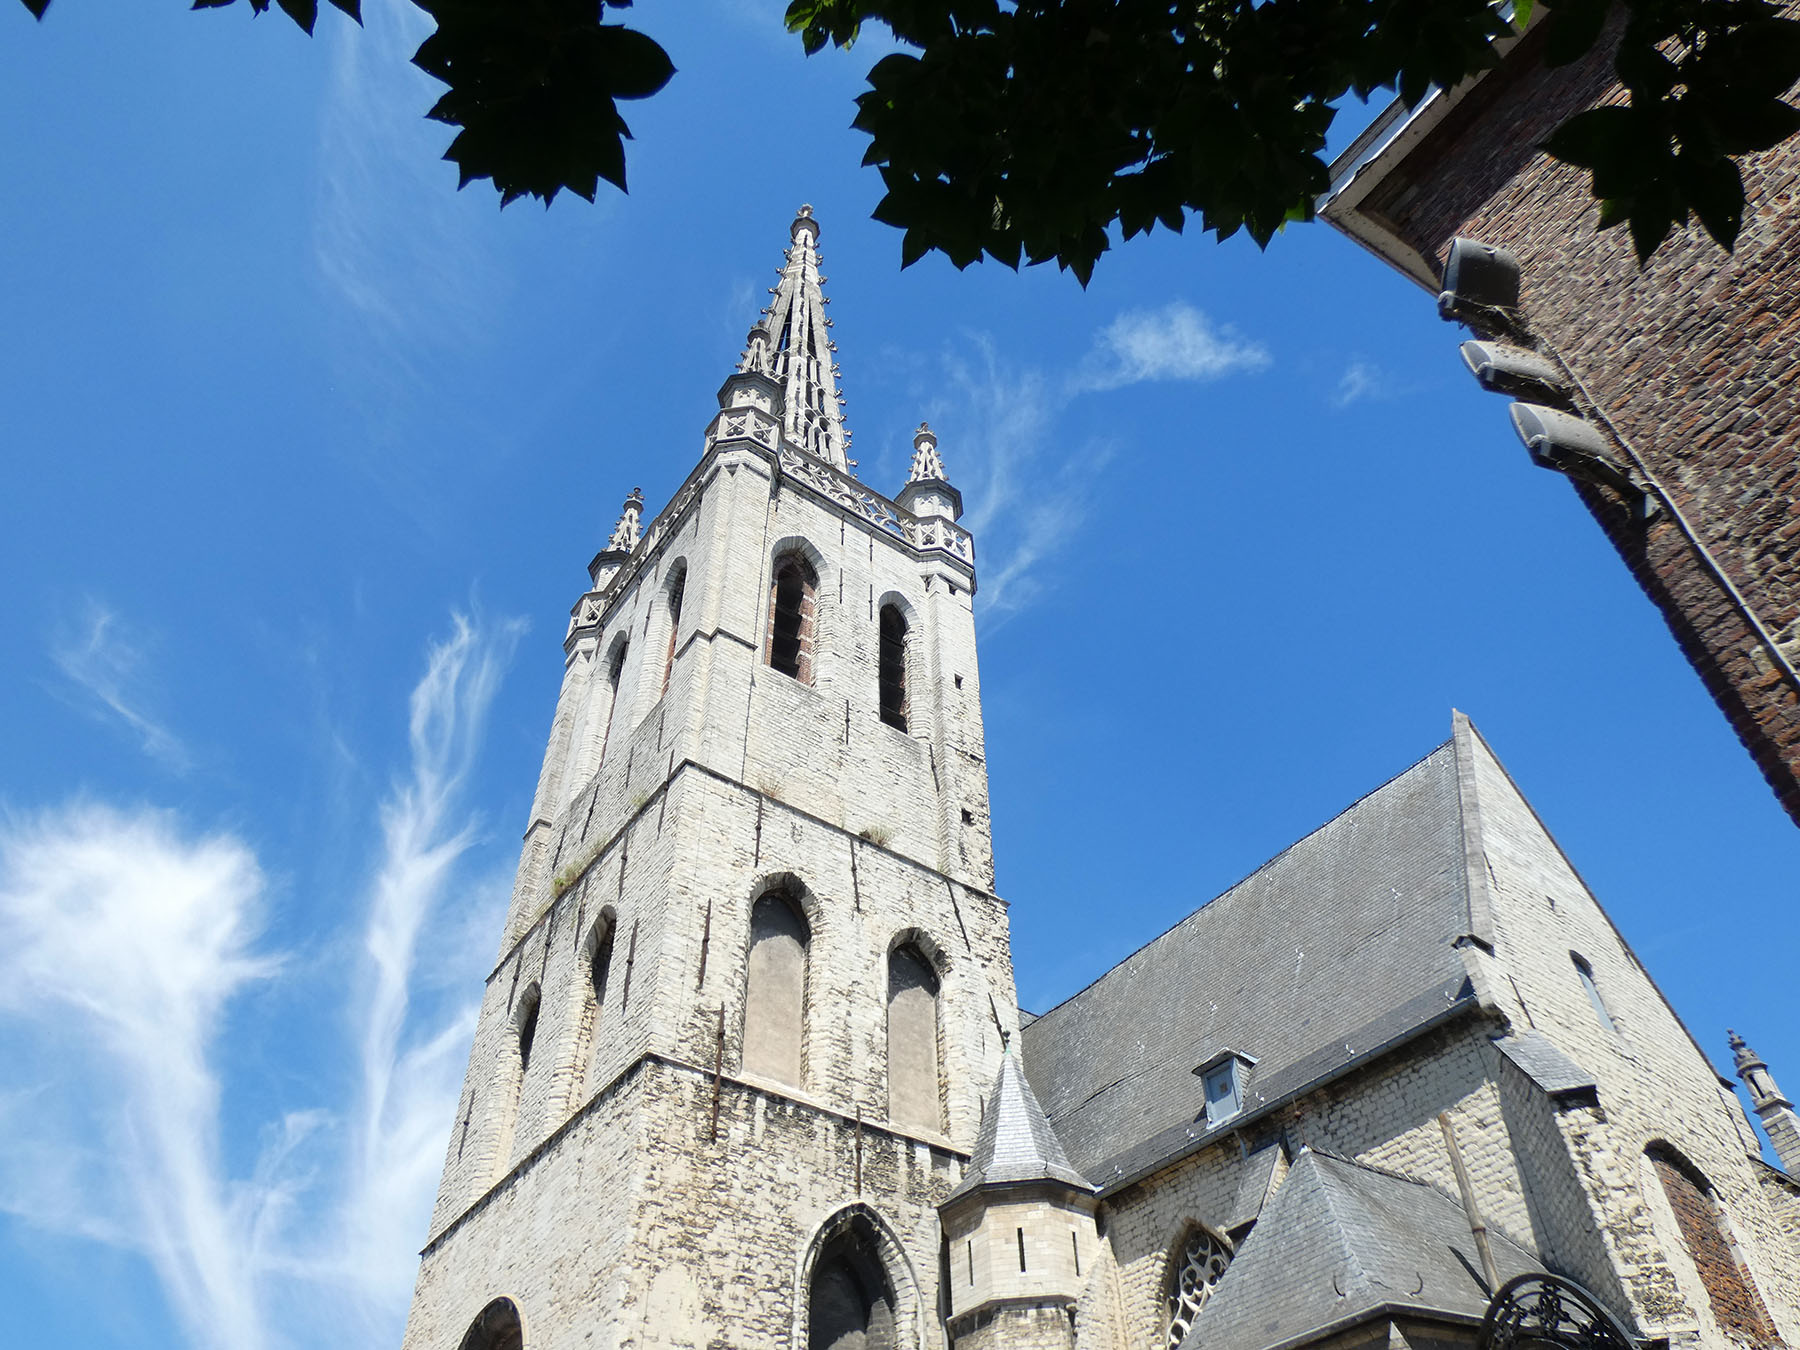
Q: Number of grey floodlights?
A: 3